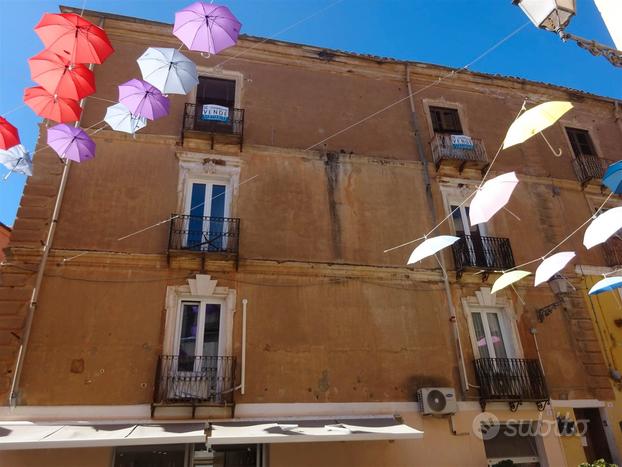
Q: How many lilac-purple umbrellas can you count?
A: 3